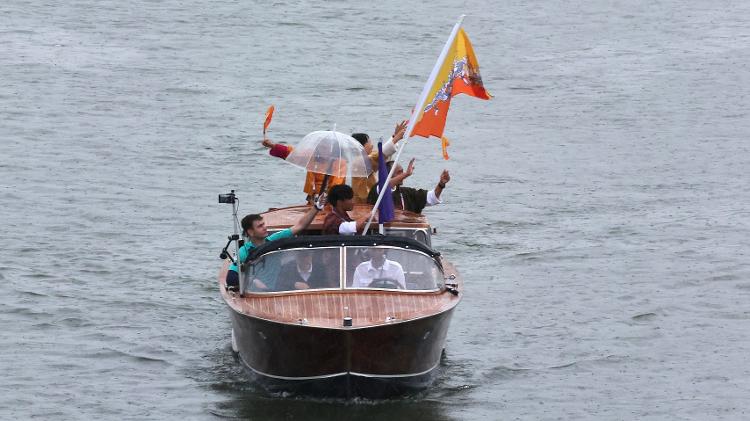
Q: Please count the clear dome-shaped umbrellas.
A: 1